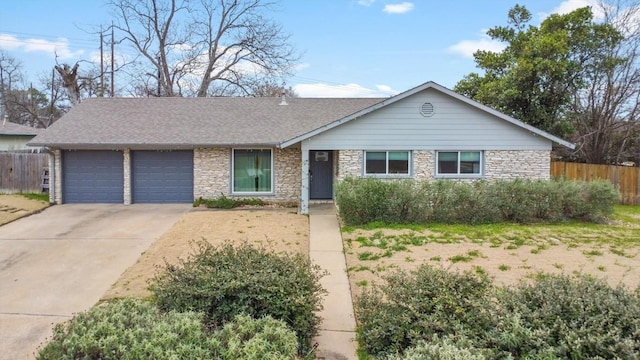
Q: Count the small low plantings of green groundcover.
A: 1